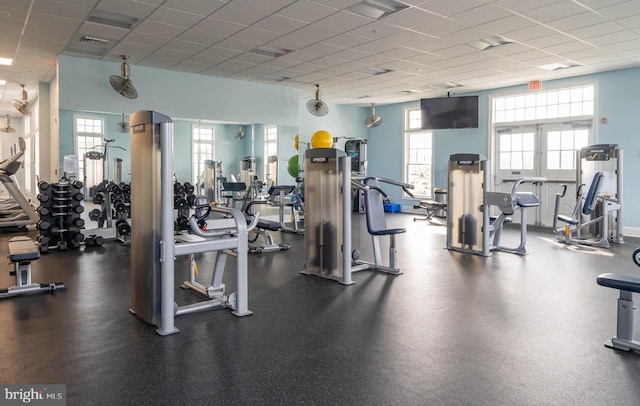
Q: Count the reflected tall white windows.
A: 3